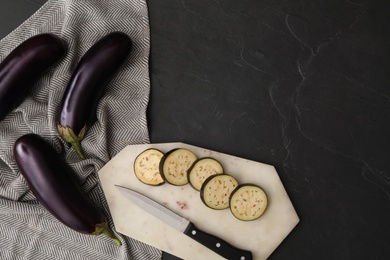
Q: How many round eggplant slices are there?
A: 5